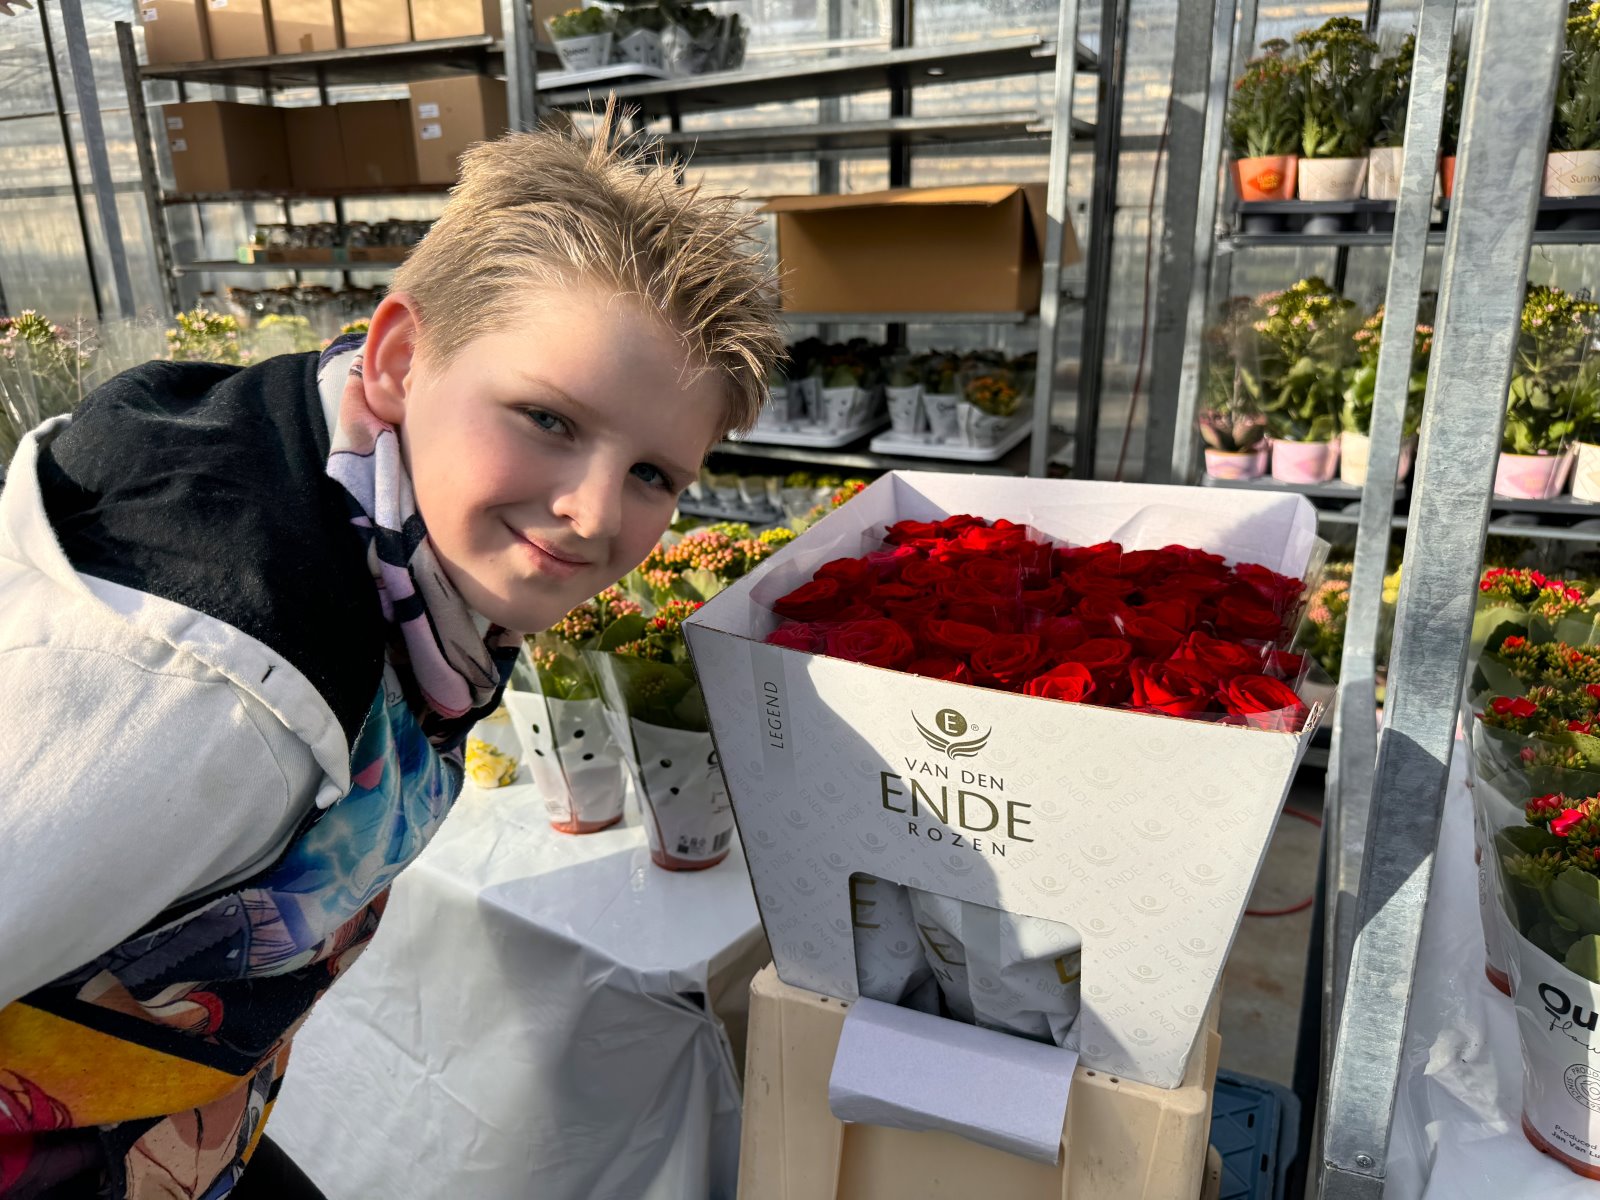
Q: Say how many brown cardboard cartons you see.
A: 10